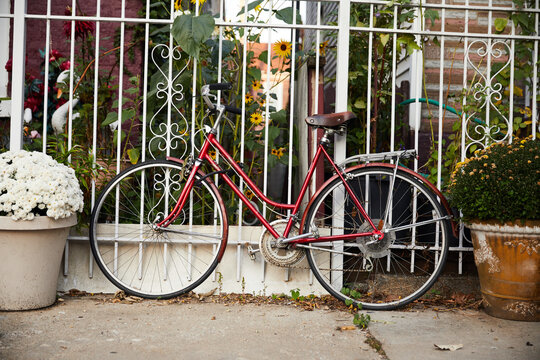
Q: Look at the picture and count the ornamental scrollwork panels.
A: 2